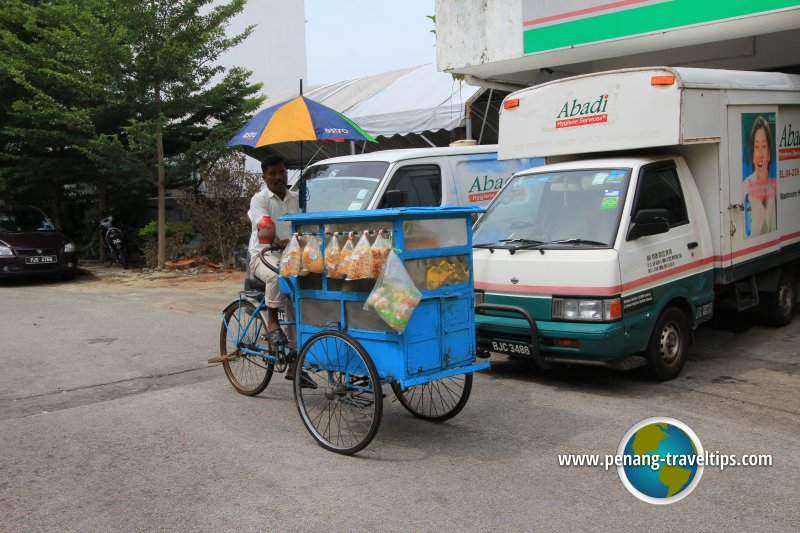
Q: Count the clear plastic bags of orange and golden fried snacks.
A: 6